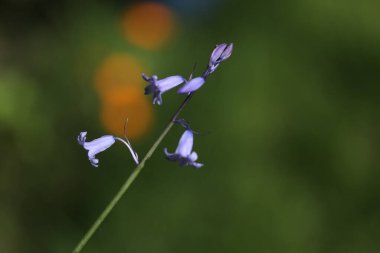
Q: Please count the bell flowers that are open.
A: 3